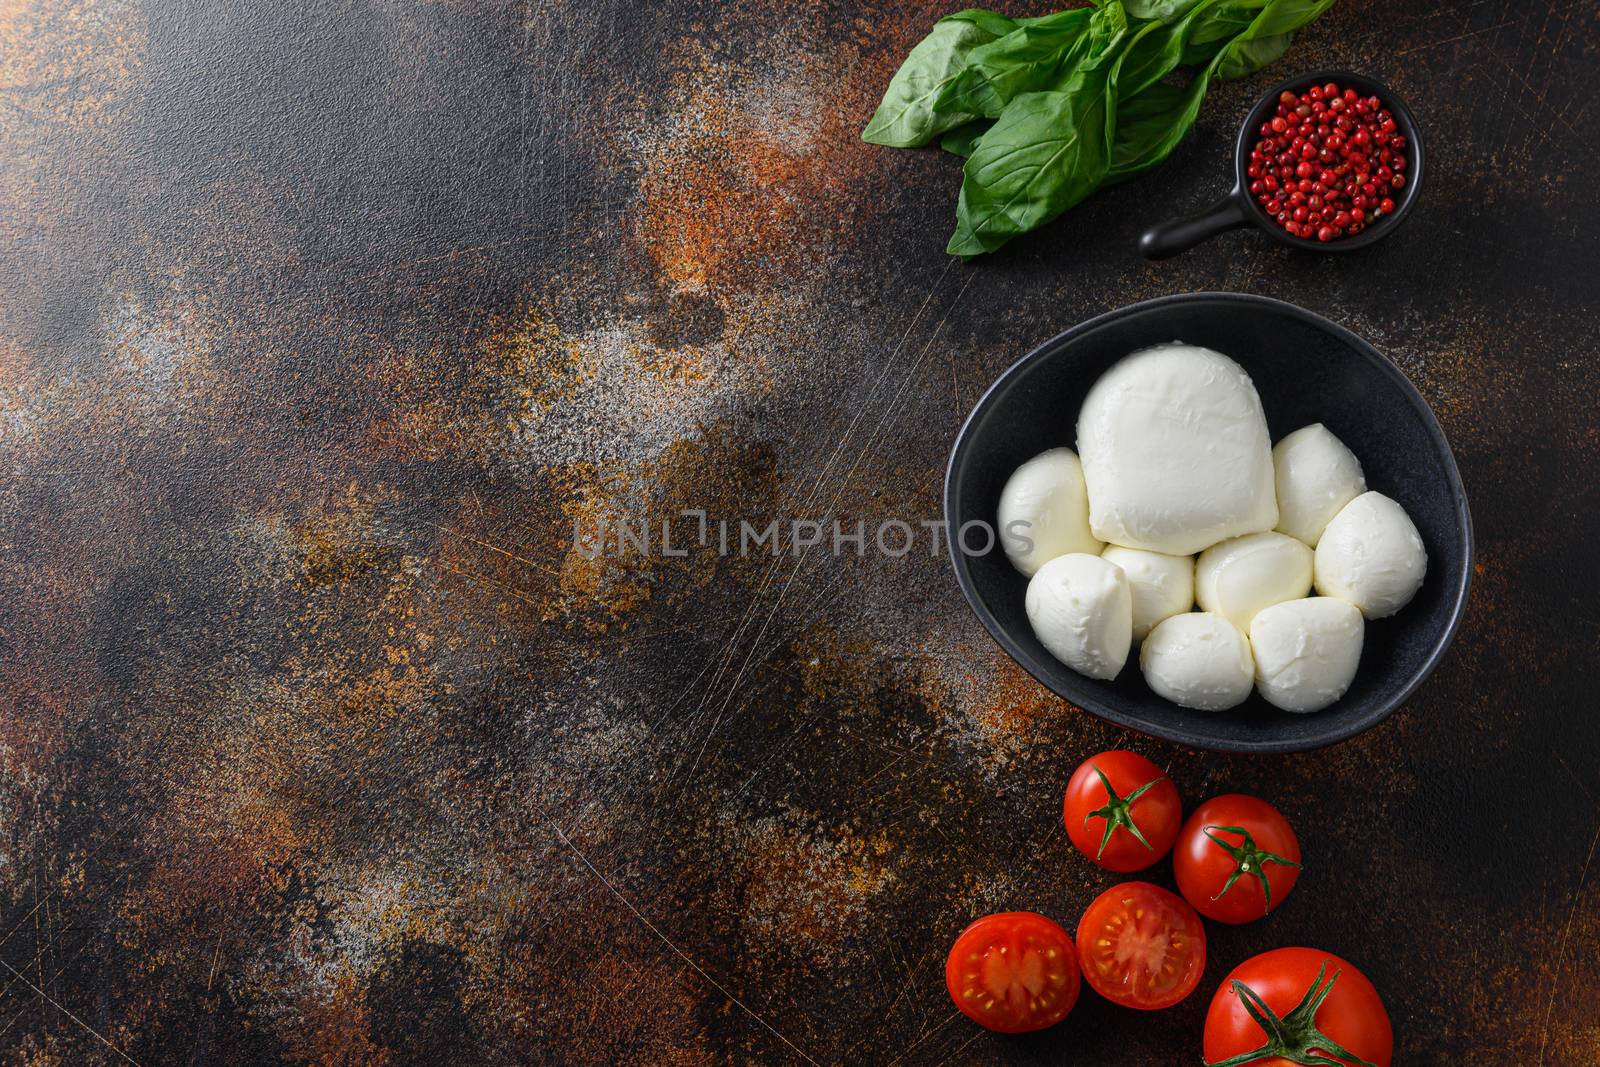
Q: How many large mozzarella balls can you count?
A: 1